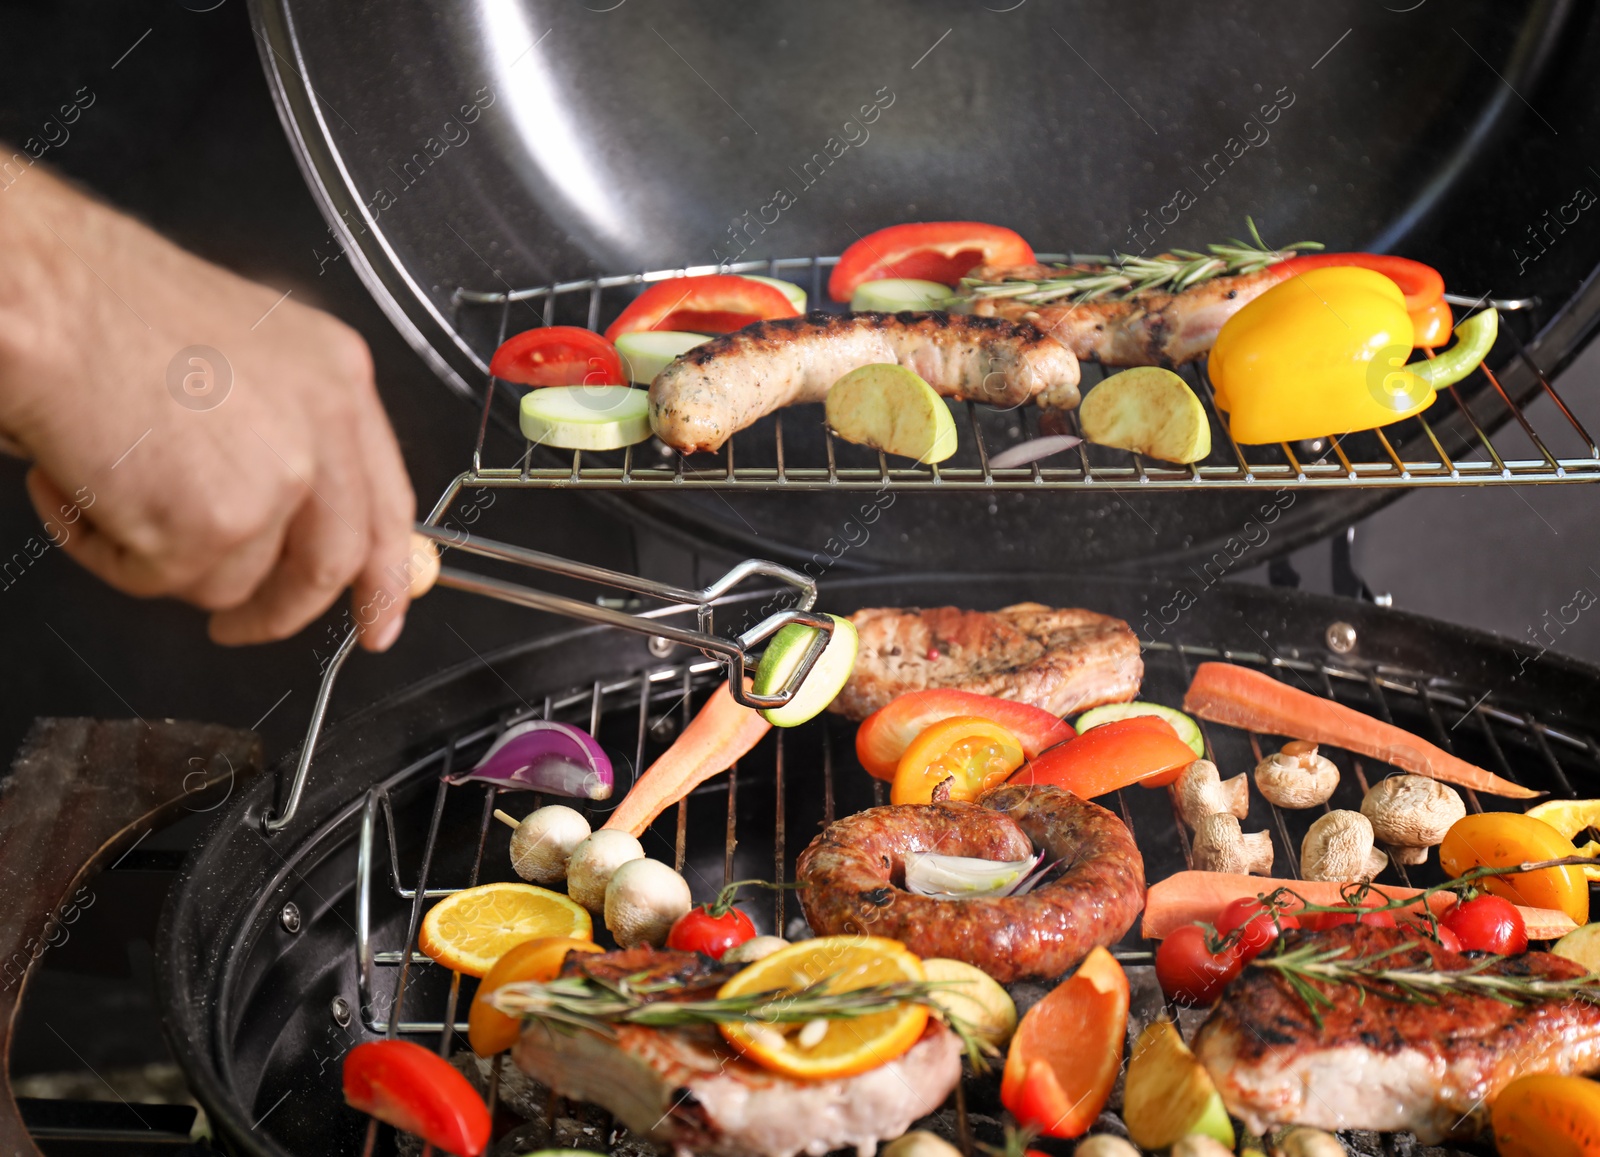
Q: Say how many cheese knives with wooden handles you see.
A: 0